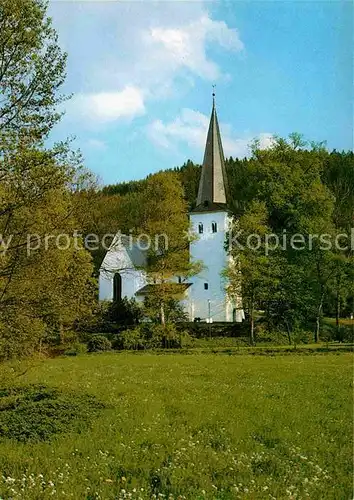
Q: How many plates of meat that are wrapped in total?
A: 0